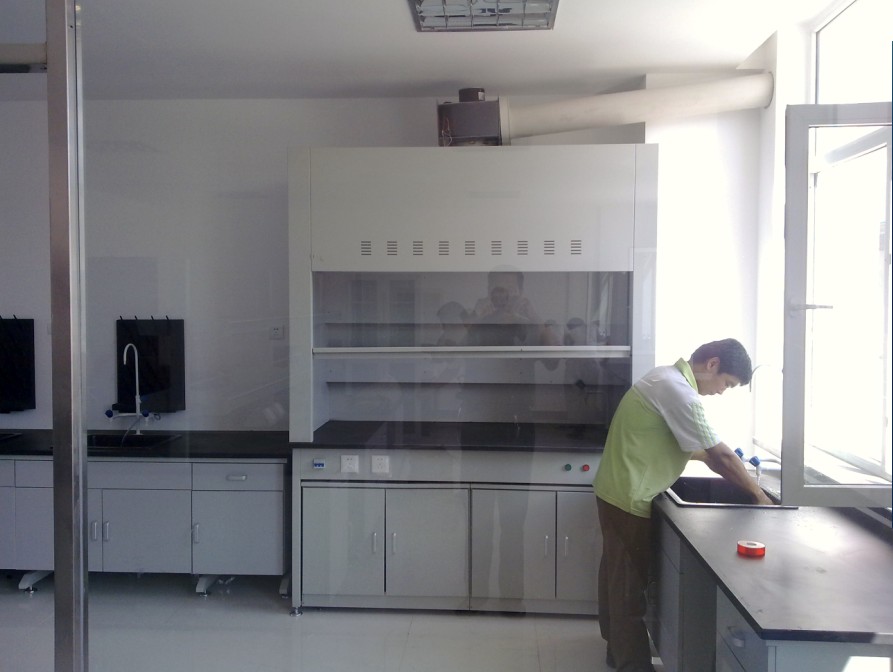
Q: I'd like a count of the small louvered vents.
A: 9